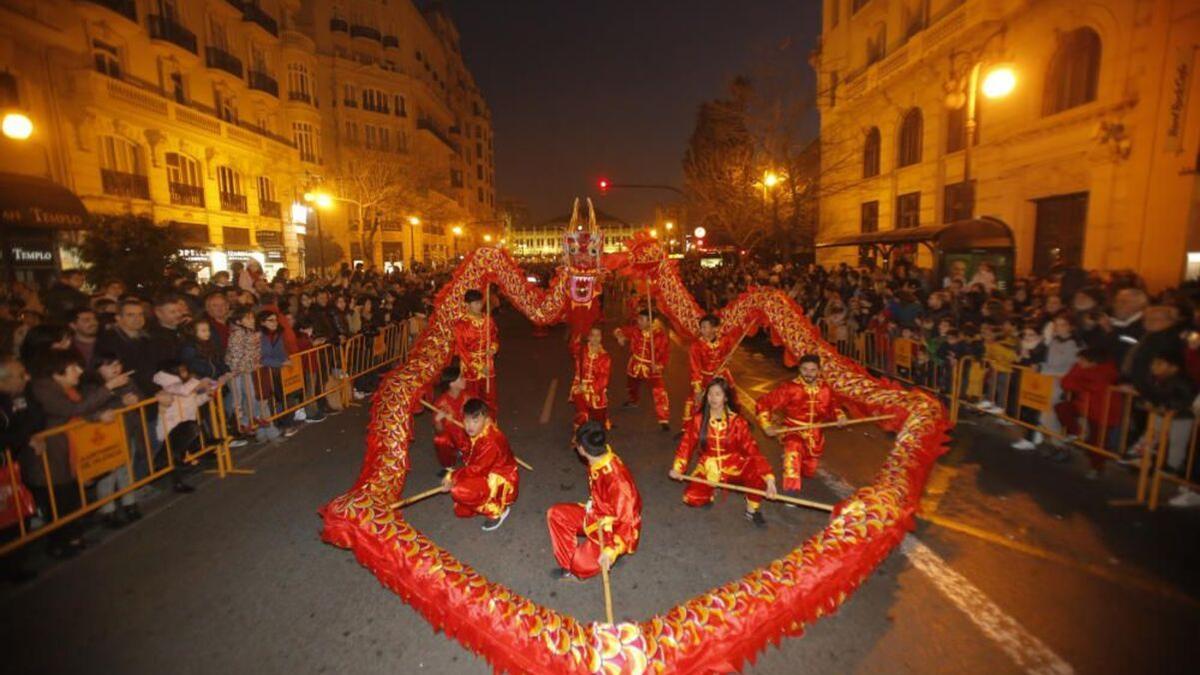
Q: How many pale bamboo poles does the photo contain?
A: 8